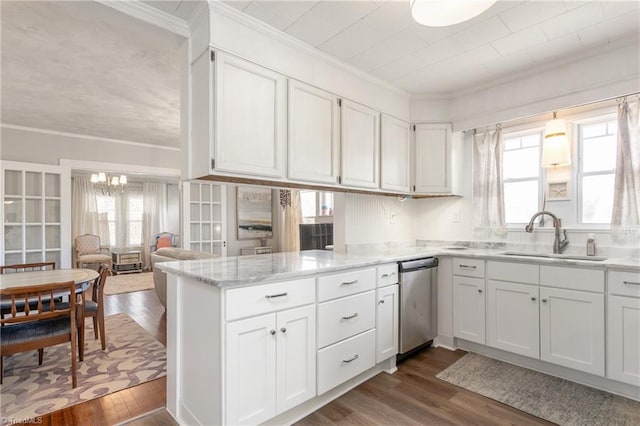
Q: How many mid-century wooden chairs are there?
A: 3